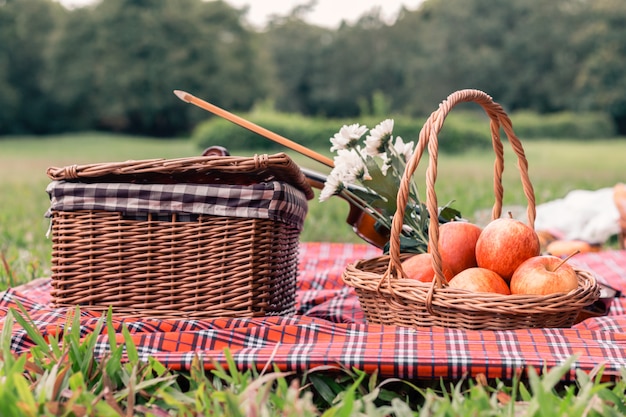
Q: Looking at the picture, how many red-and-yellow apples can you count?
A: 5